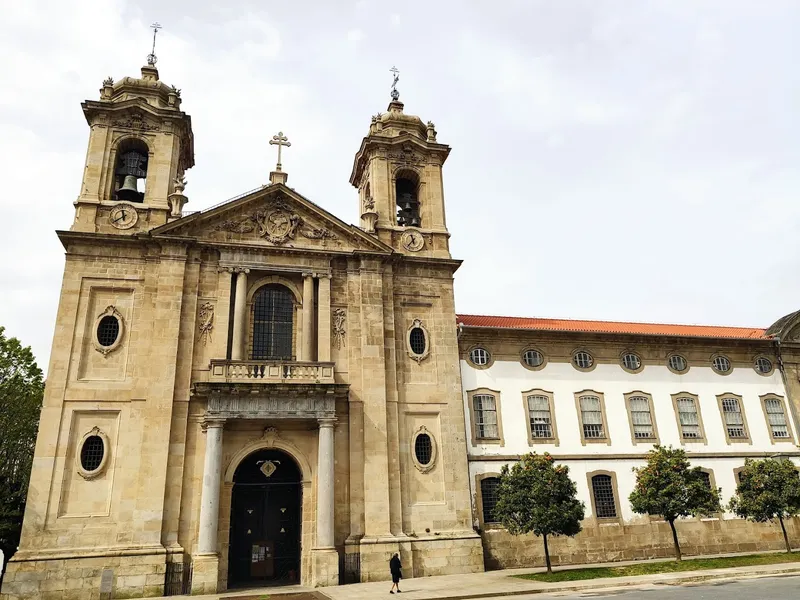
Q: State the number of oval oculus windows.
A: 11